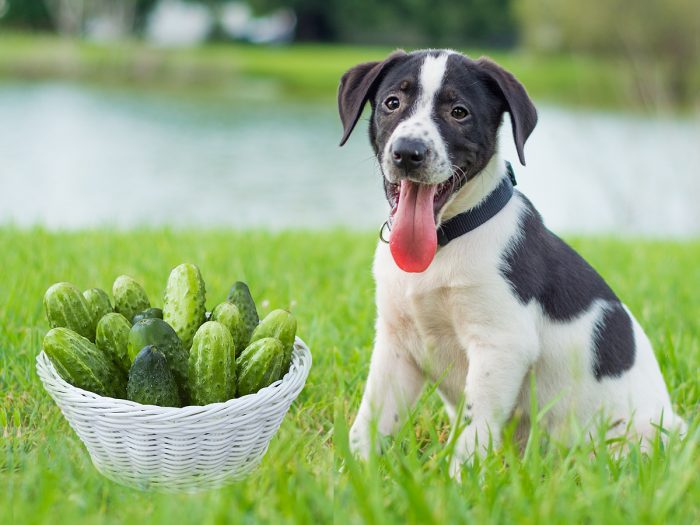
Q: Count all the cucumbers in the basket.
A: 14